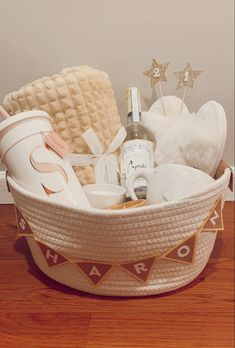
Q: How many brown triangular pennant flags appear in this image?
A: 6